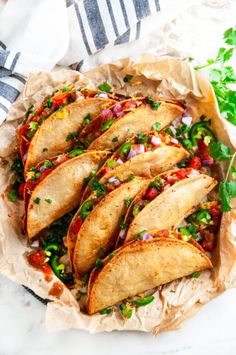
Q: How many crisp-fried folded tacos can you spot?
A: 7